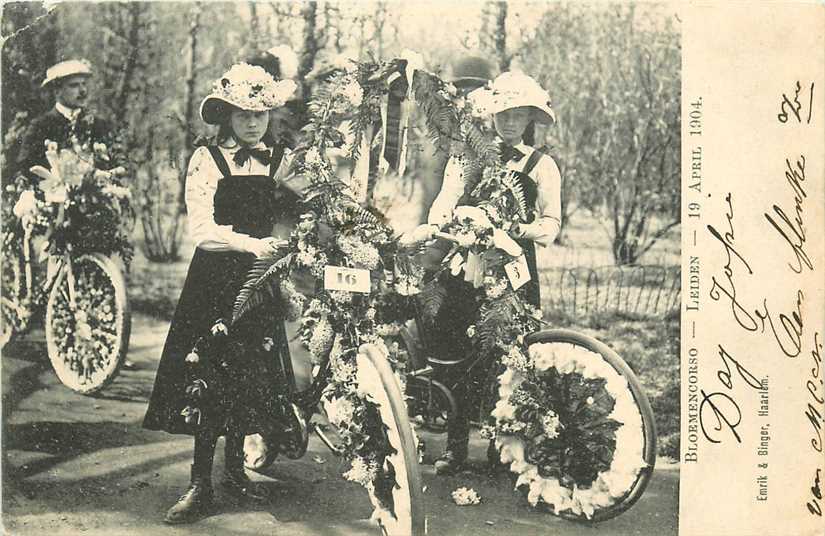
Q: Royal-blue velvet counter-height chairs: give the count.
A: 0